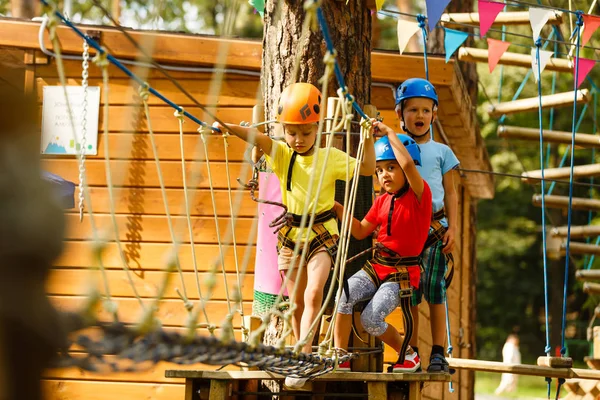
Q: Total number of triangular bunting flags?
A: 11